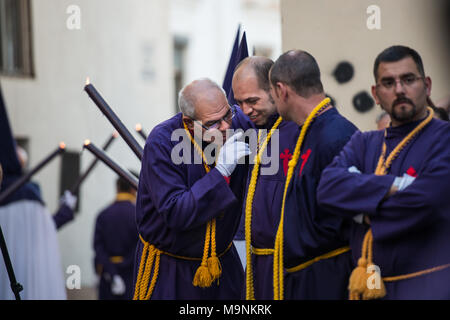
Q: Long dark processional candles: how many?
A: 5